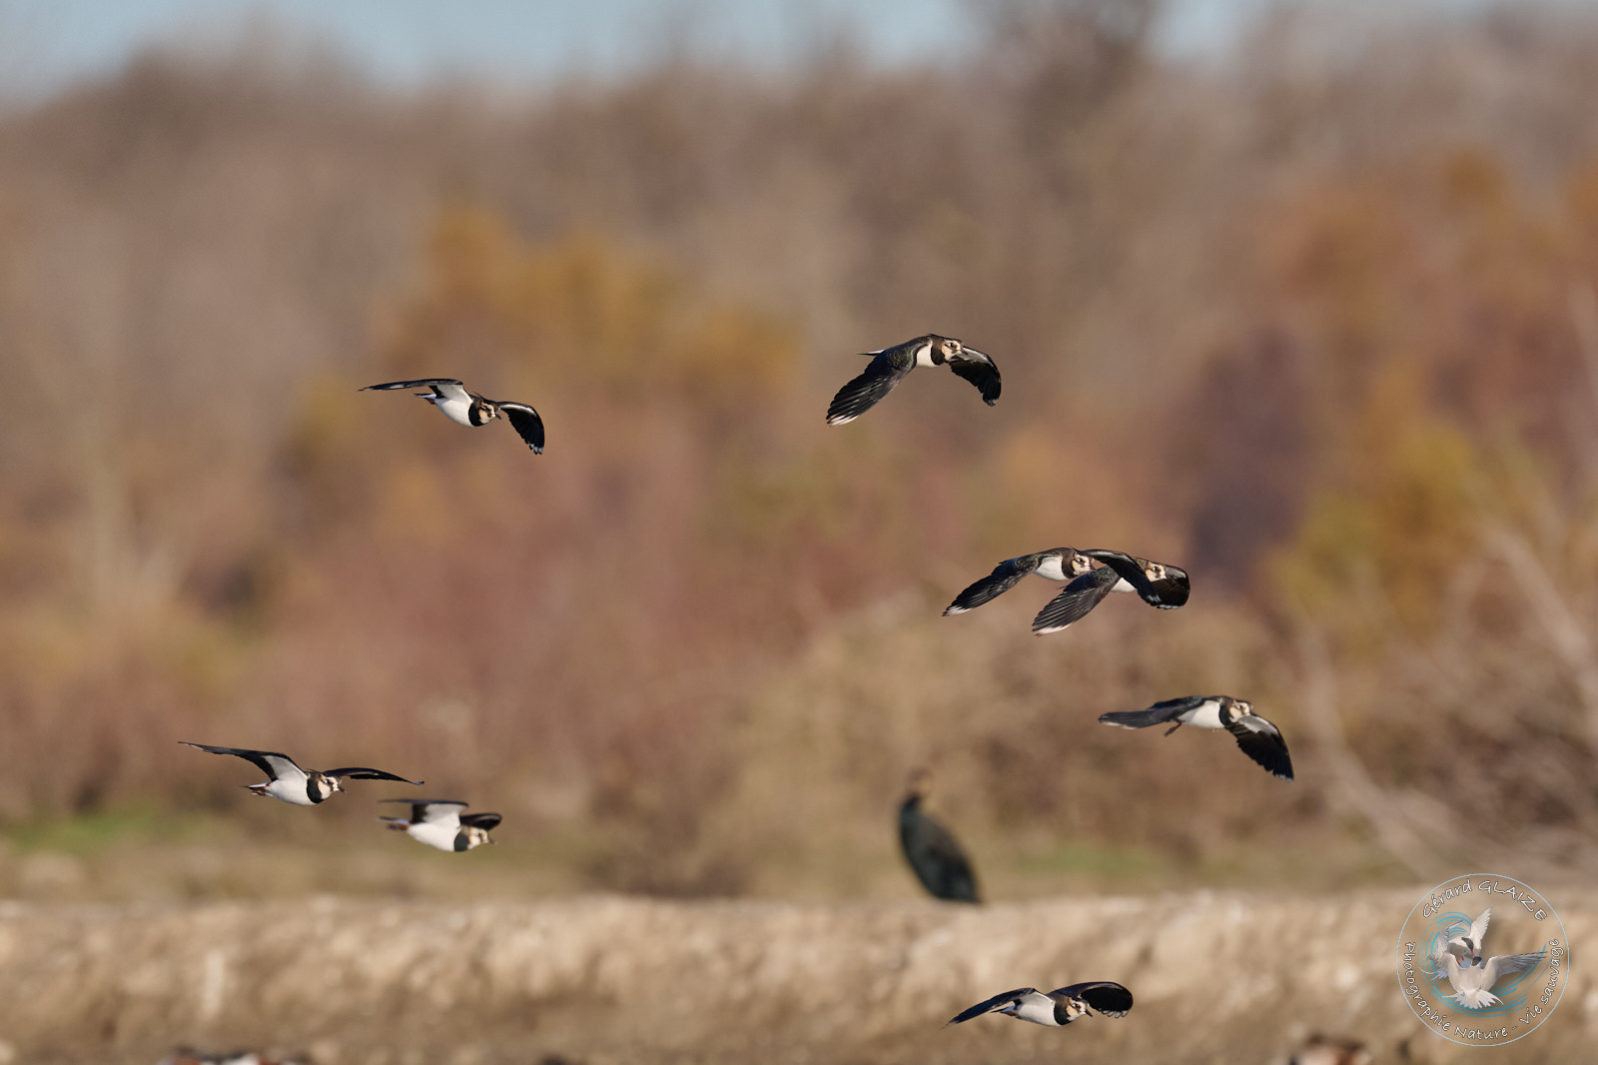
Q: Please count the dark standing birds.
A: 1